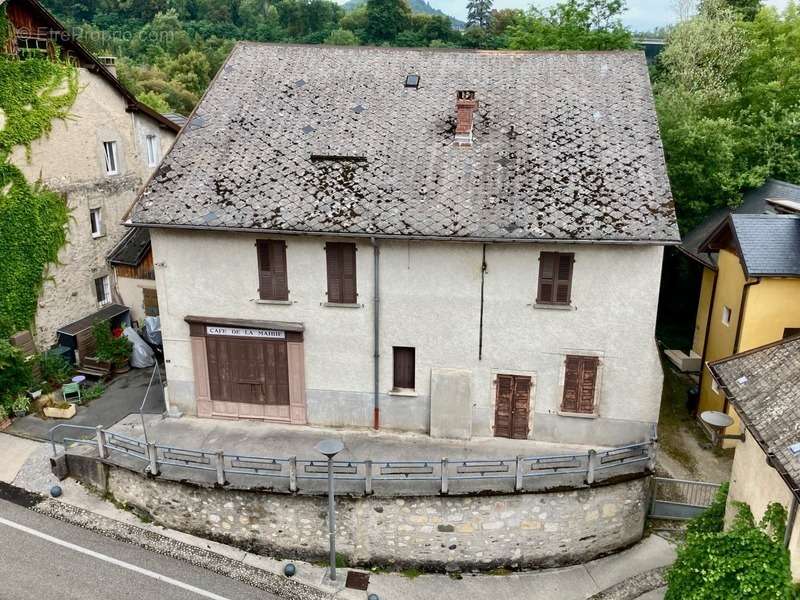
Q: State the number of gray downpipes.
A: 1